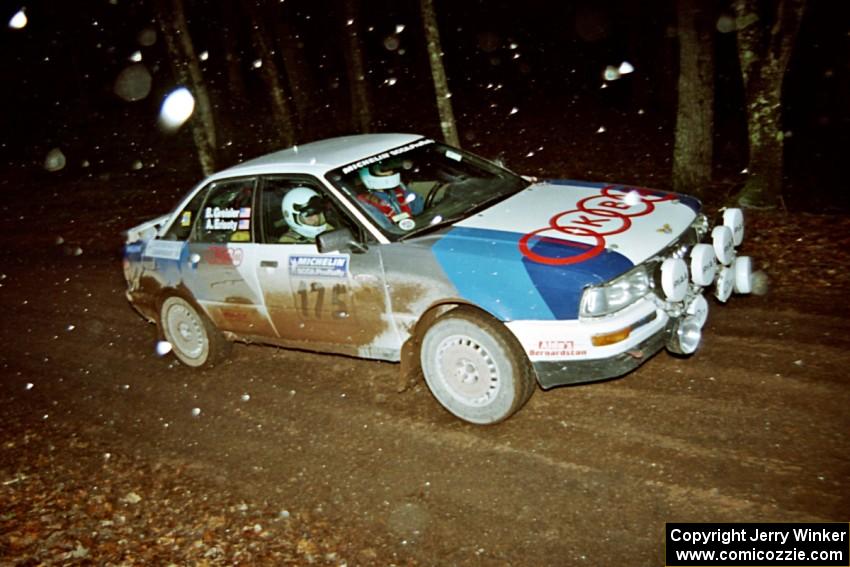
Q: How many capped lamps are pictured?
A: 7